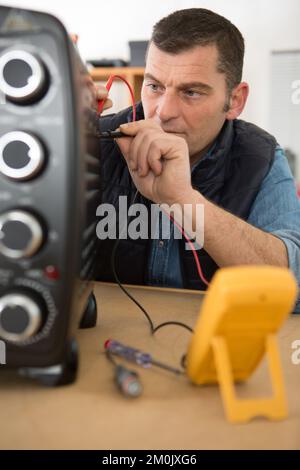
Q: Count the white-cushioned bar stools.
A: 0